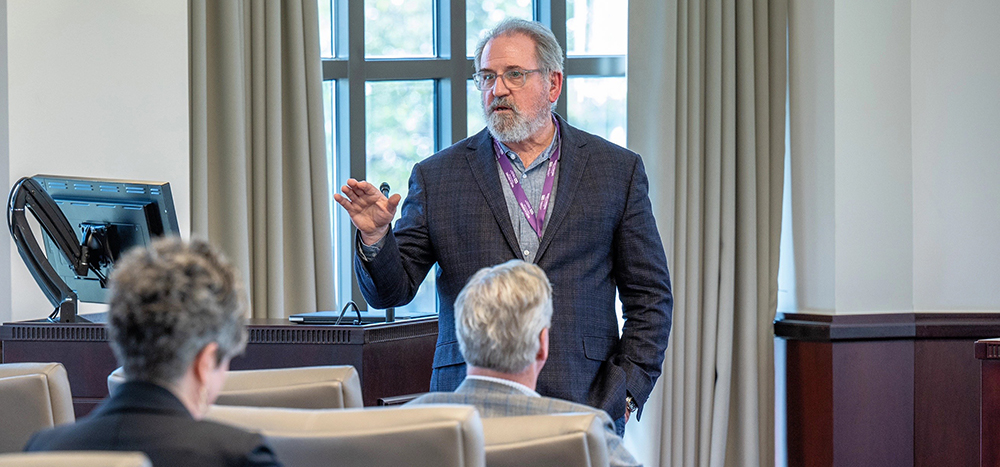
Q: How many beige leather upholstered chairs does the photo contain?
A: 5